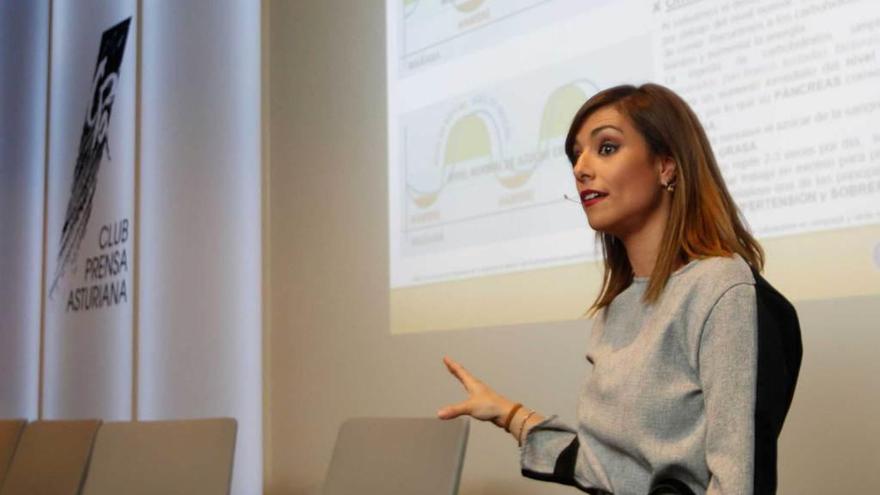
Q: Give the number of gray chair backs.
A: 4